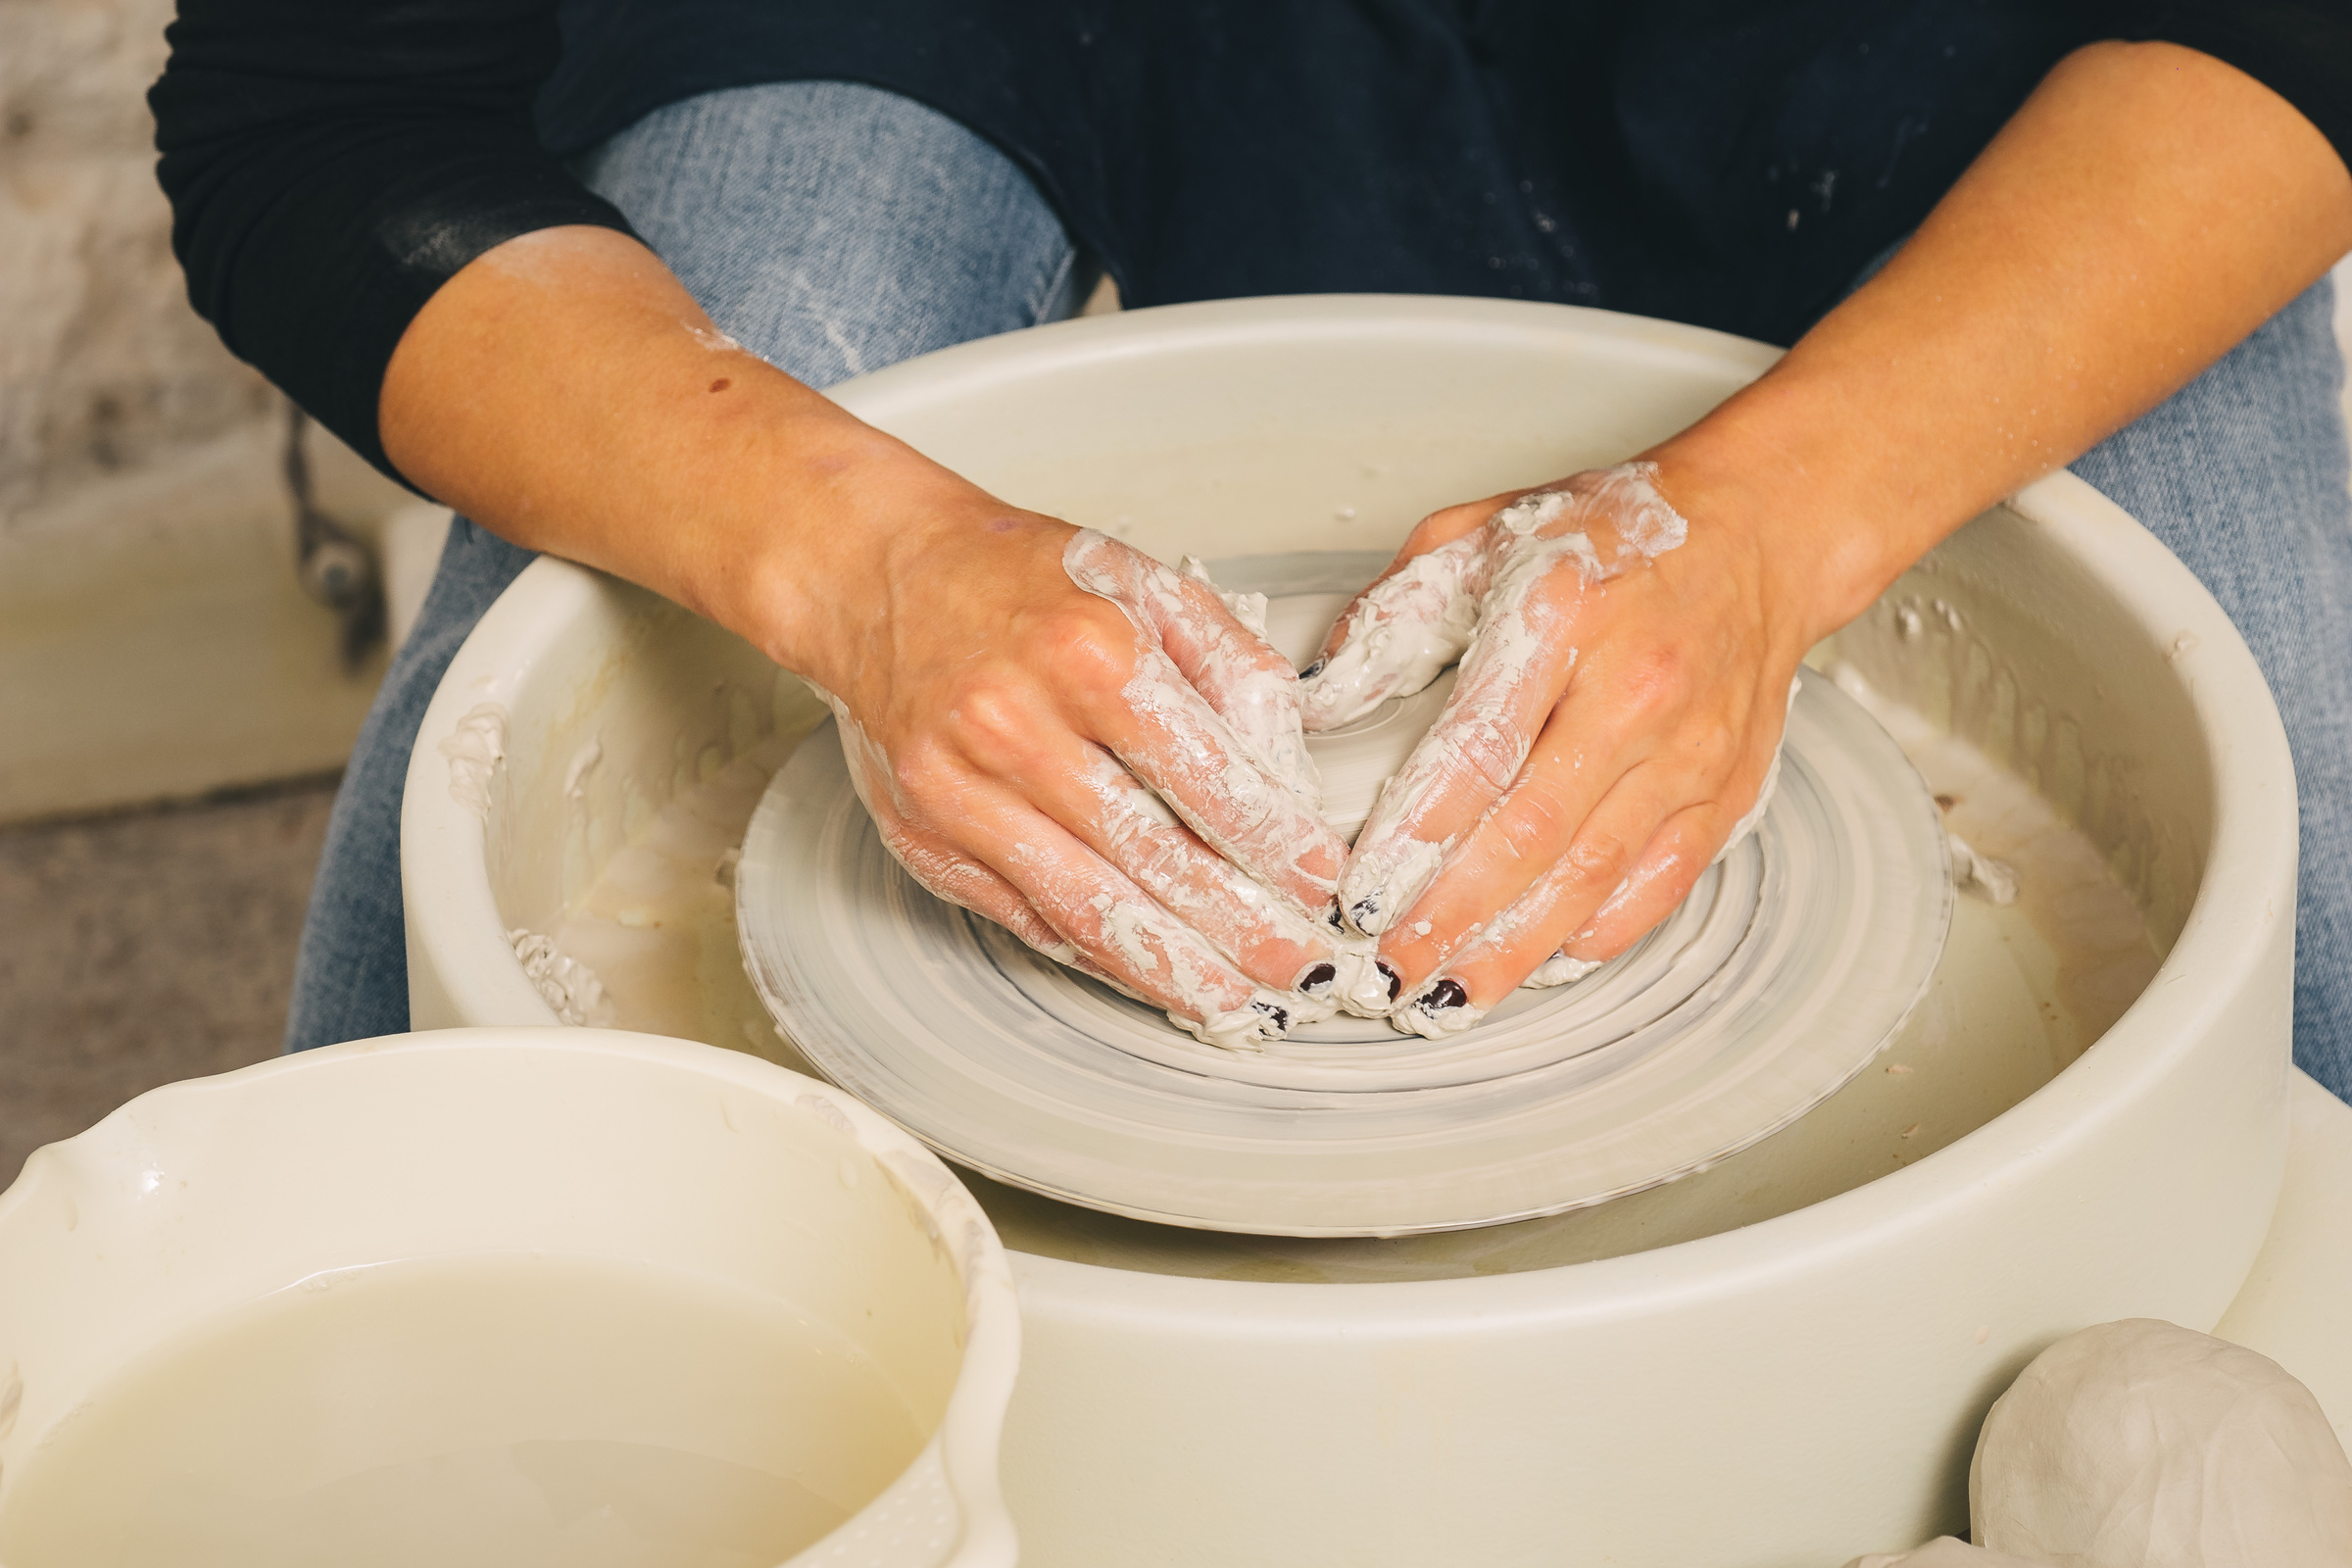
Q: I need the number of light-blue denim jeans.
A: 1